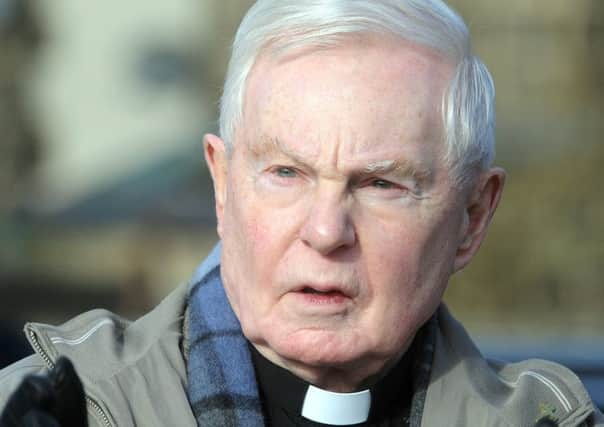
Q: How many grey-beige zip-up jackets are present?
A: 1